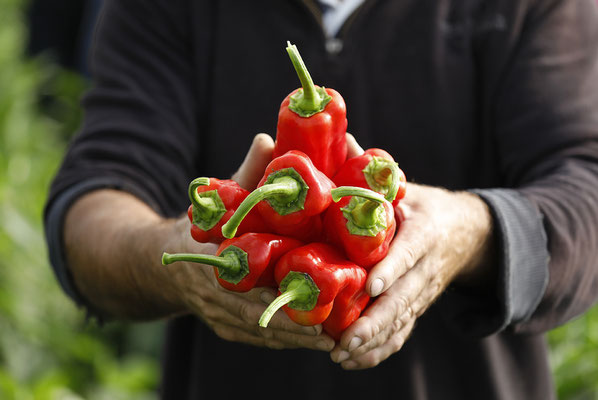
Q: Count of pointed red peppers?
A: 7